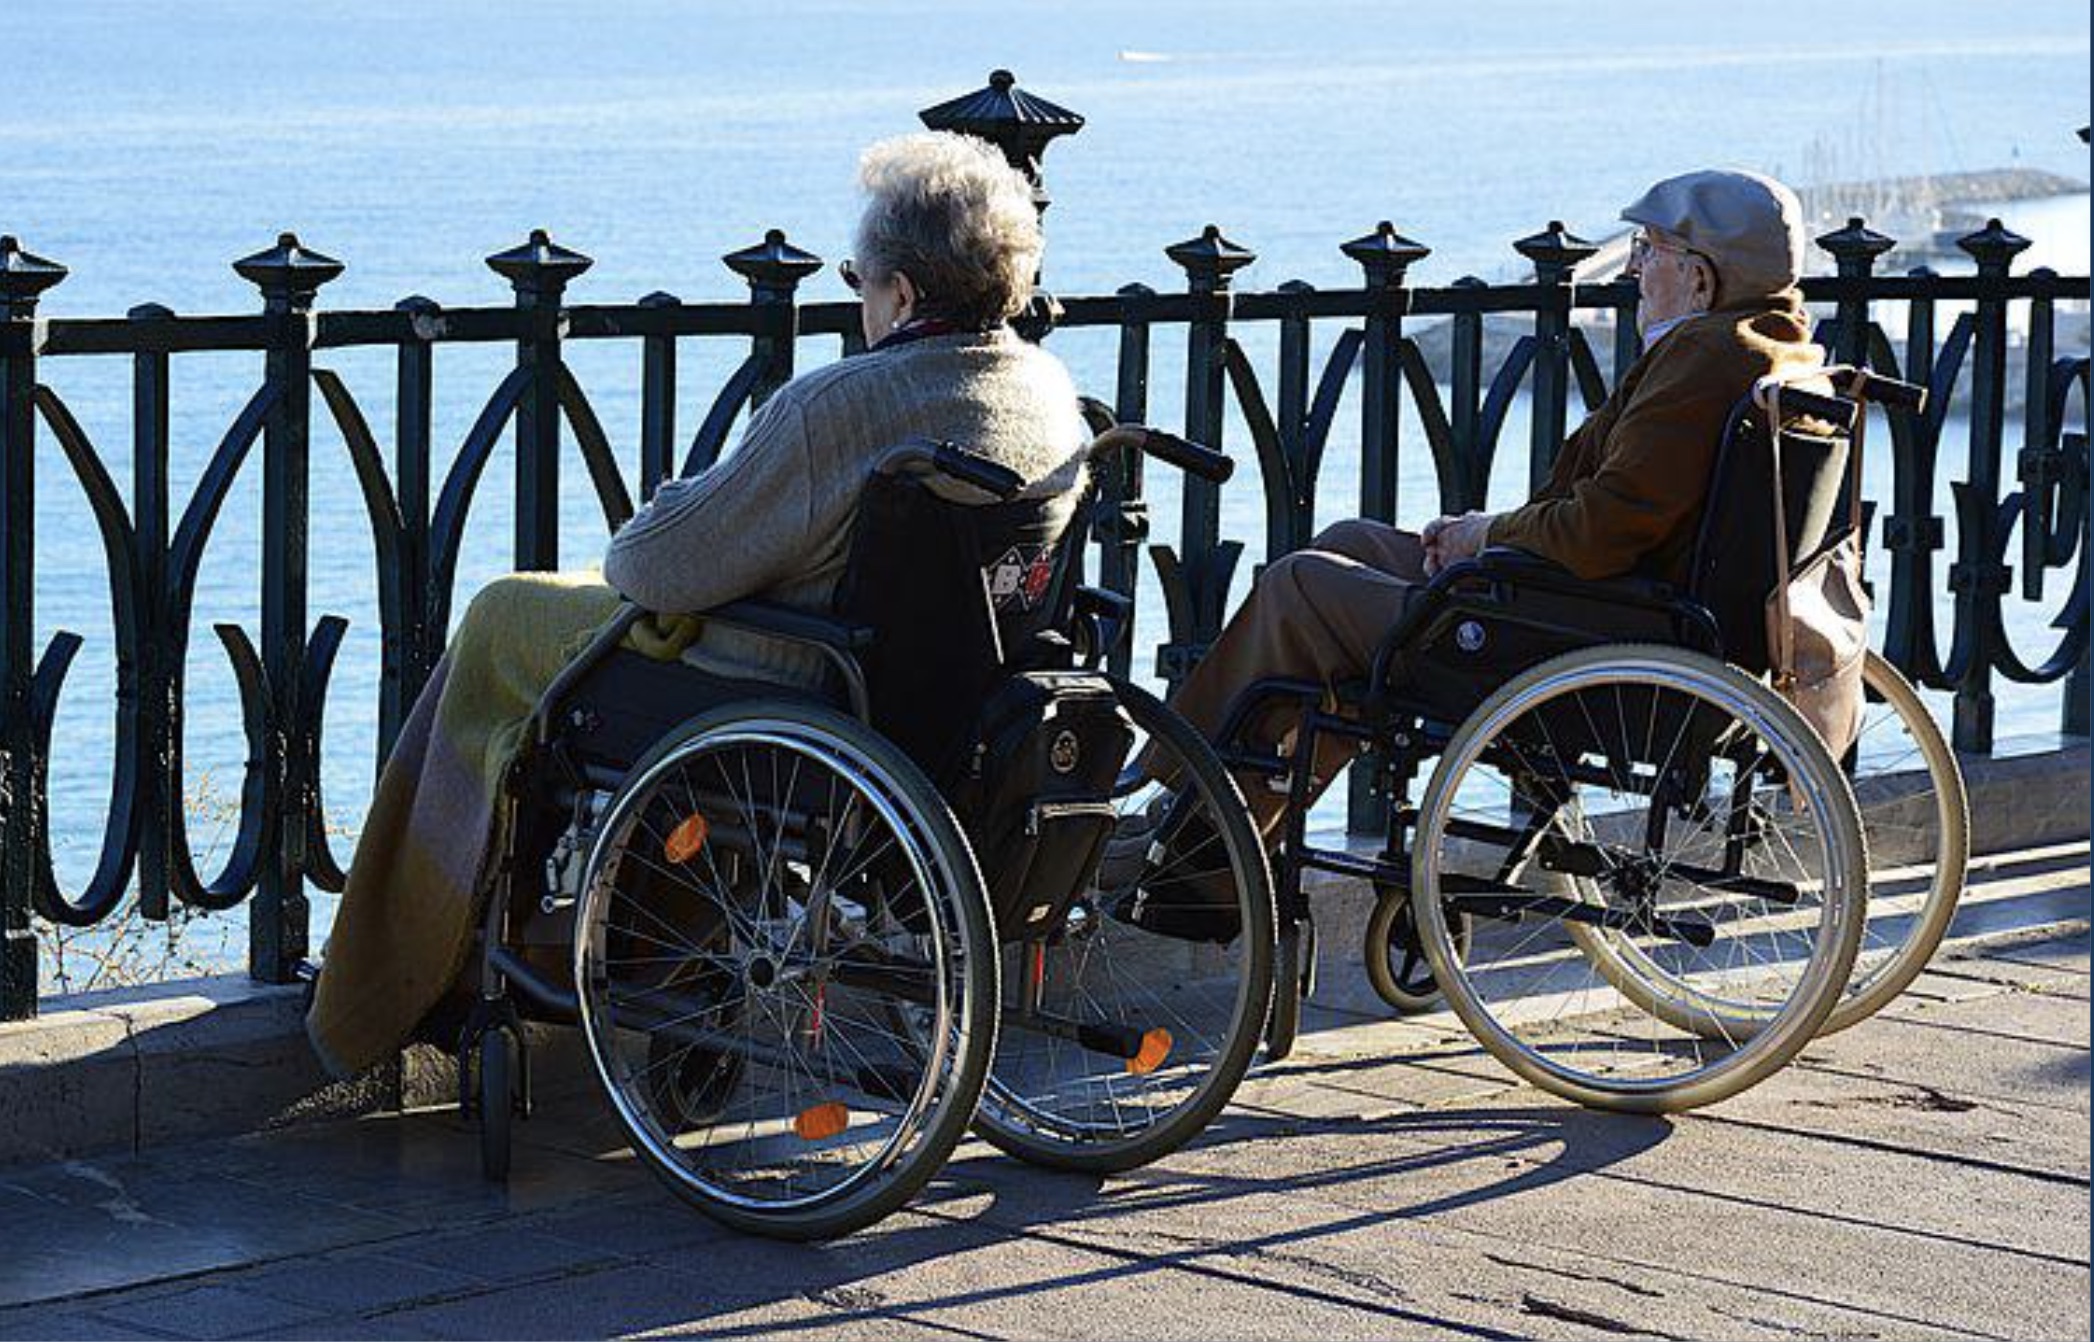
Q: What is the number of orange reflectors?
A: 3